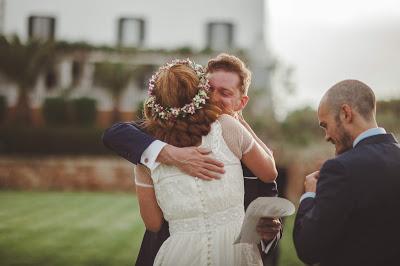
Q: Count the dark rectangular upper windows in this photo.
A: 3